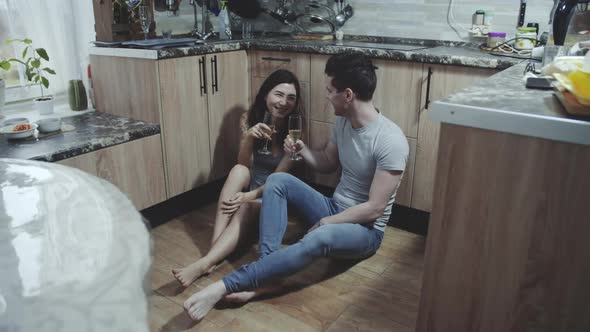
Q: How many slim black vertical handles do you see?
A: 3